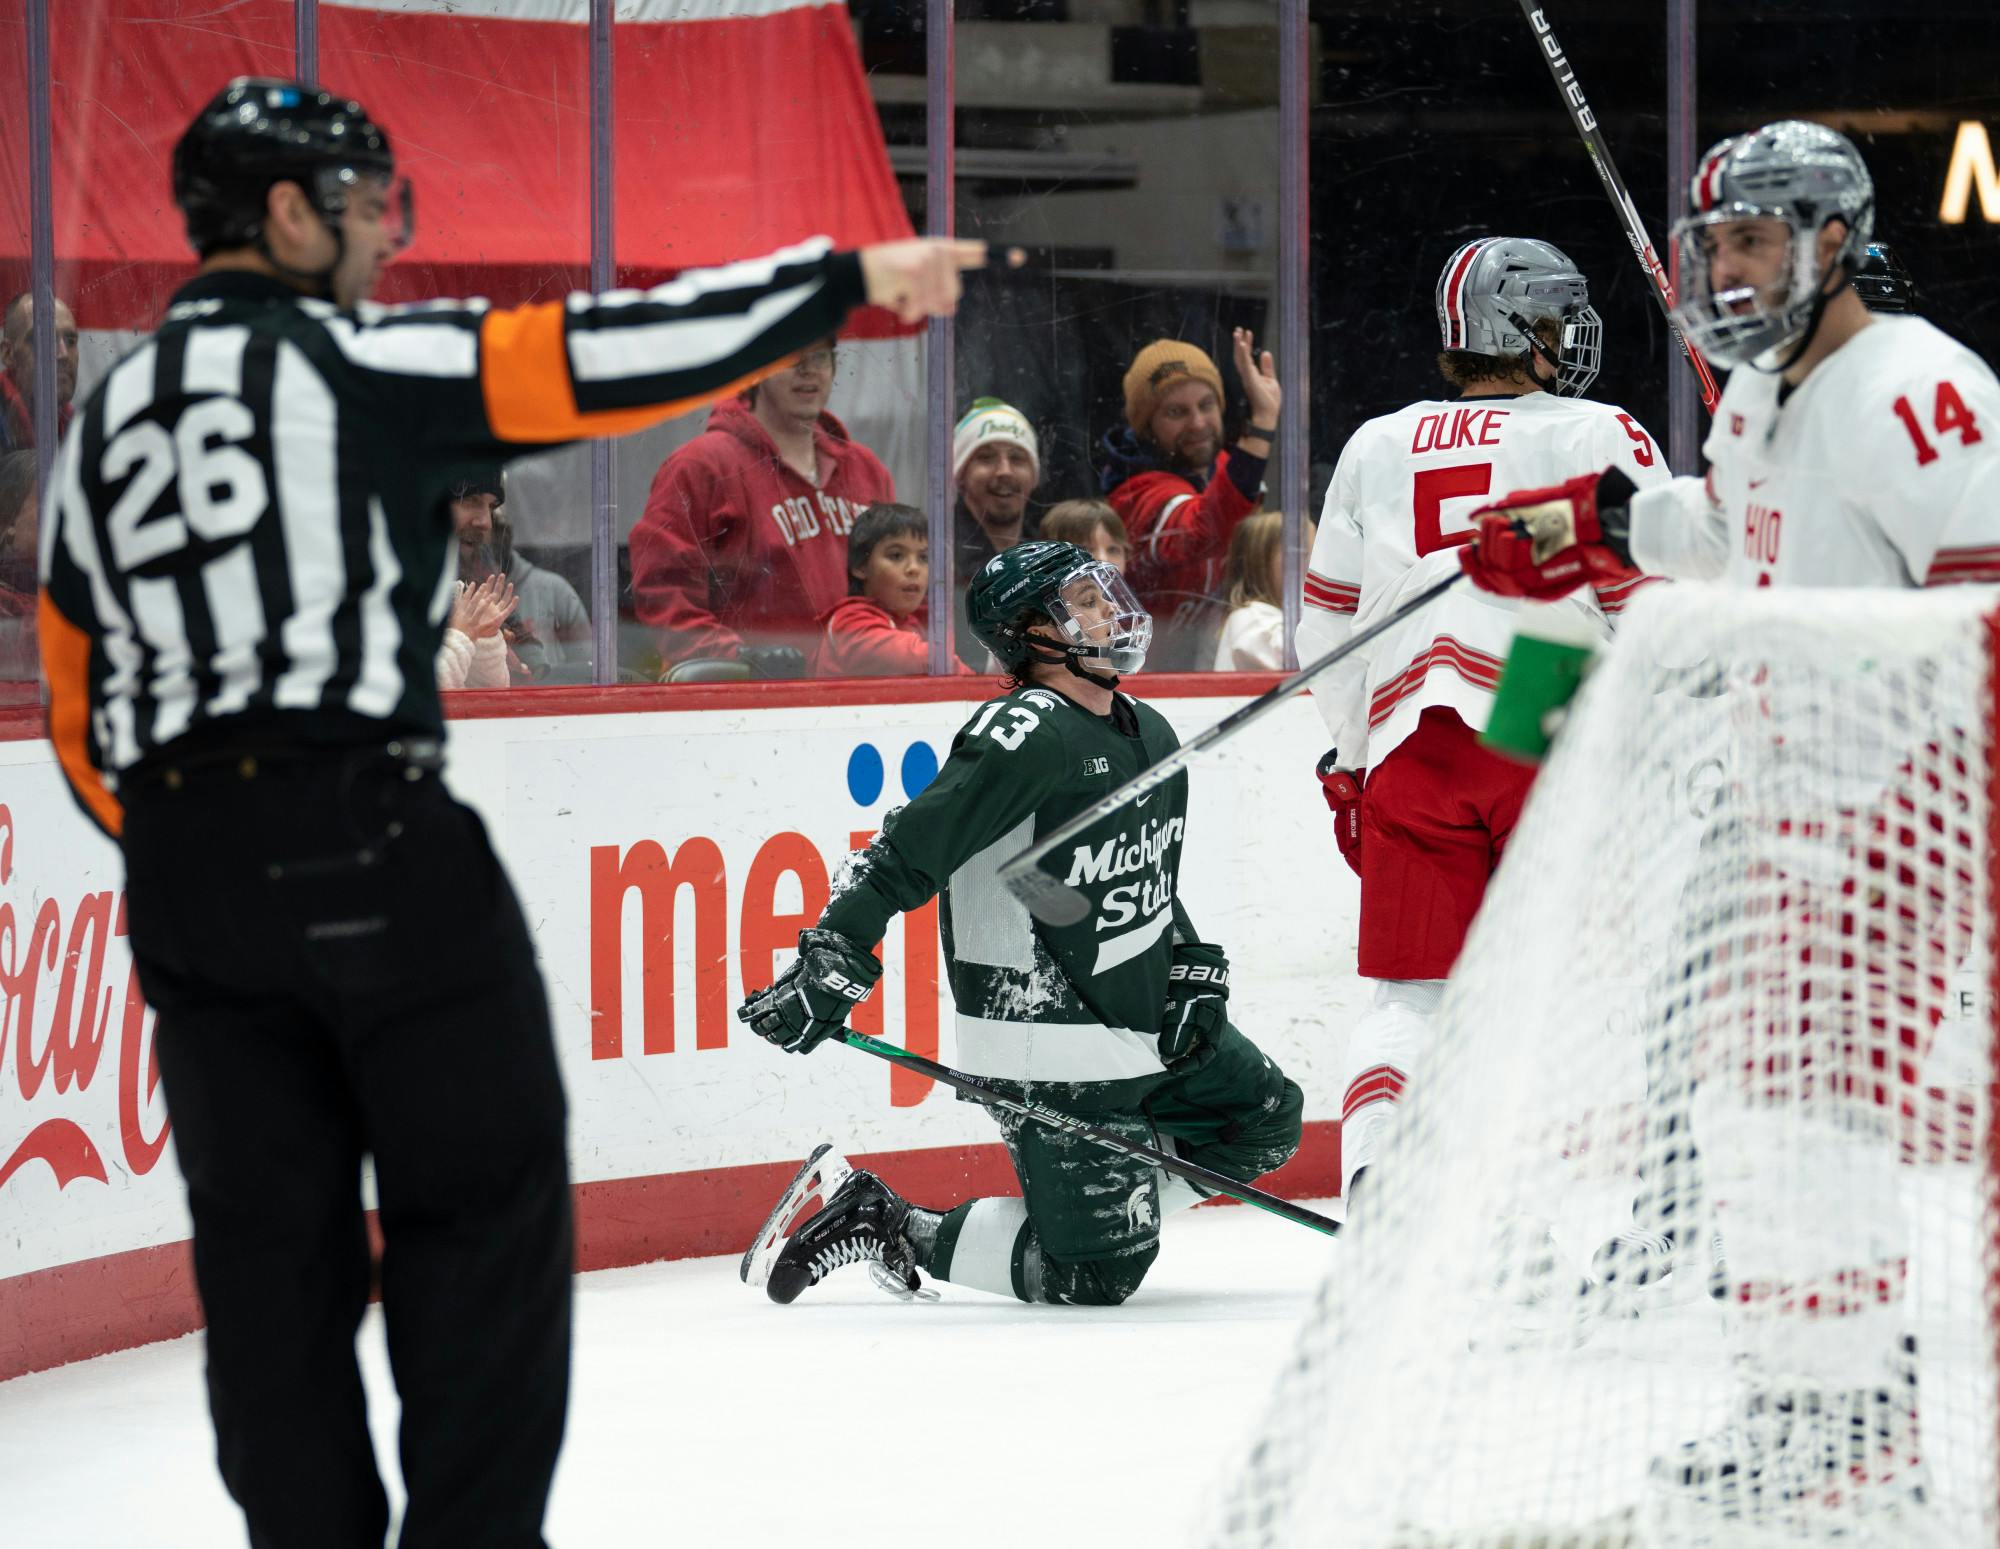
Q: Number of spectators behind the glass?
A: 11